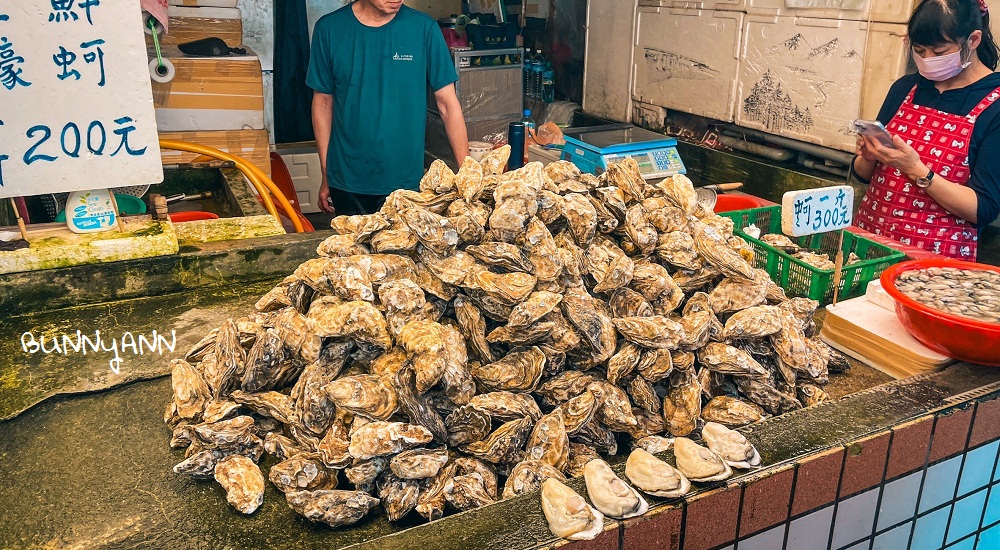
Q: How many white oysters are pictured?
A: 5